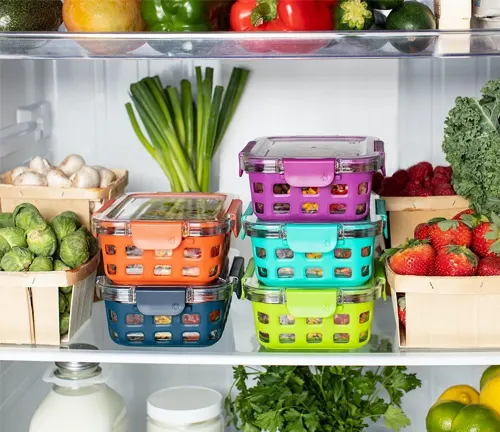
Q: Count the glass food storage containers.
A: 5